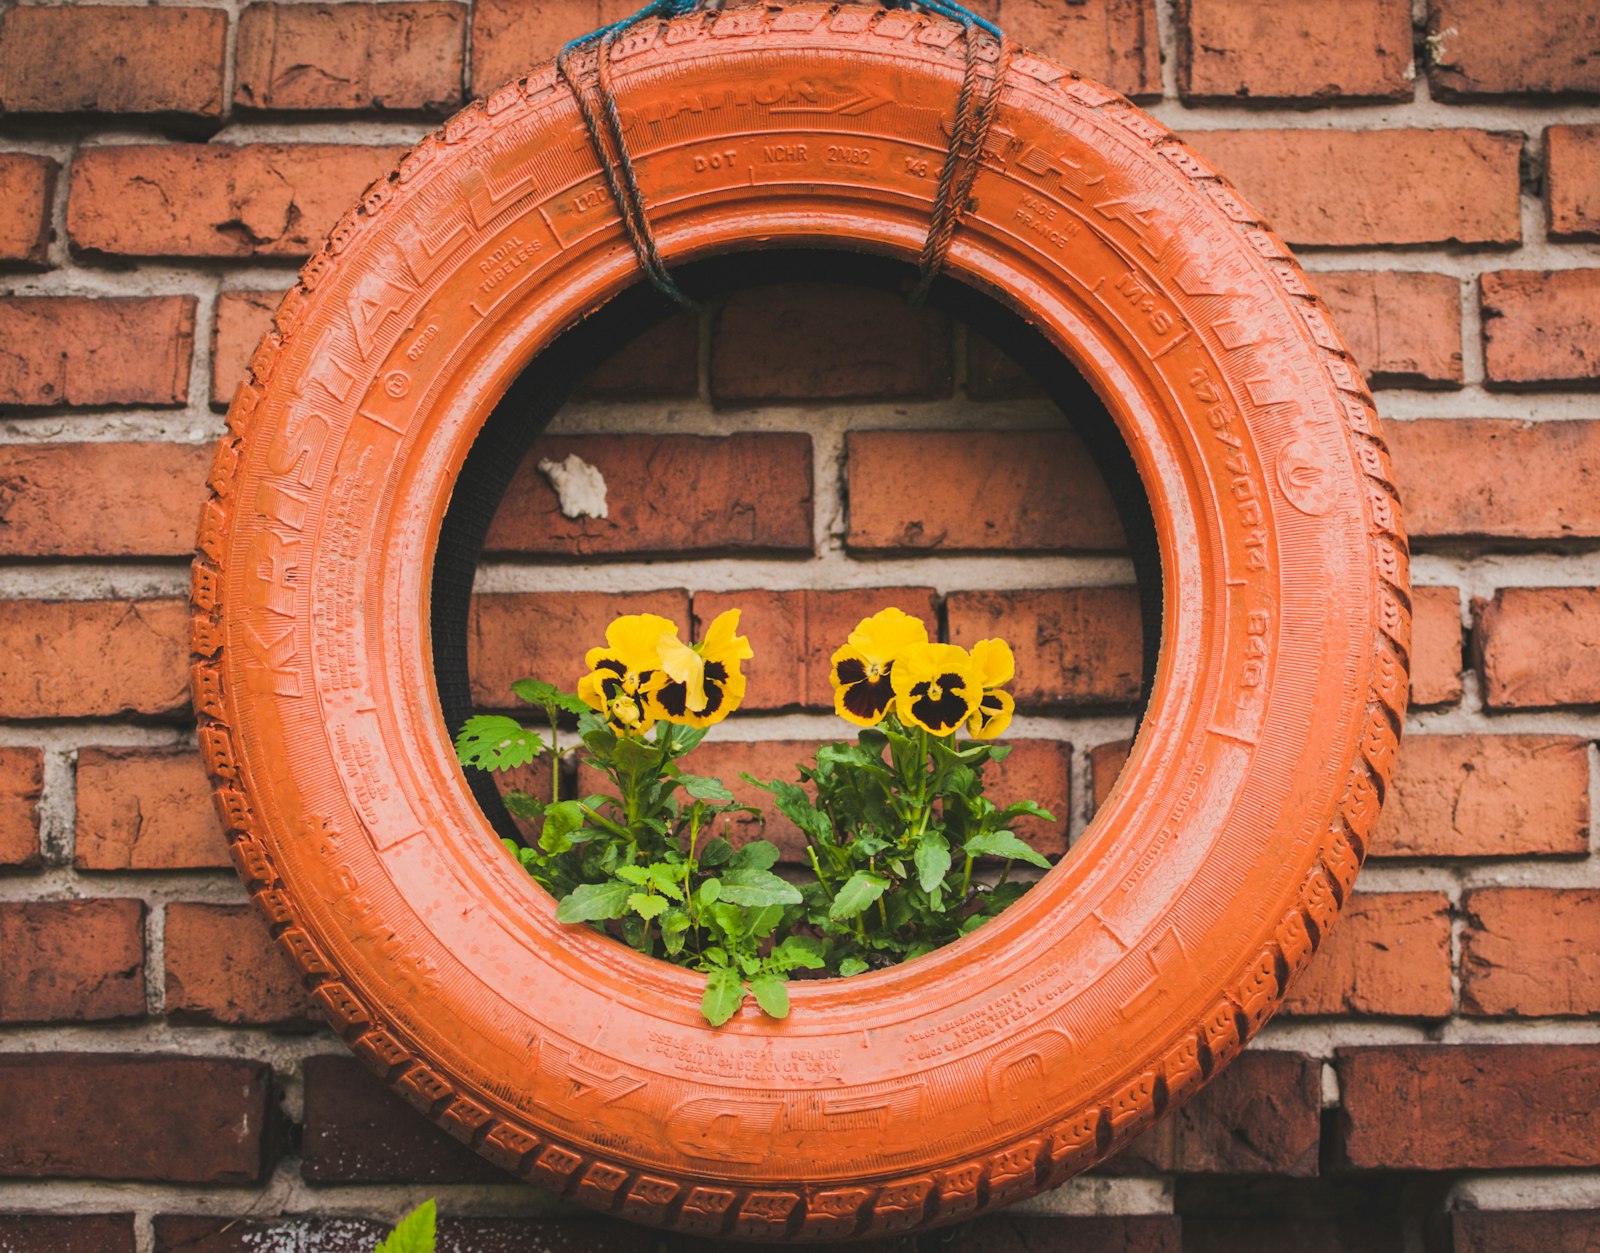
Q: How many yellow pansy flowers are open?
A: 5